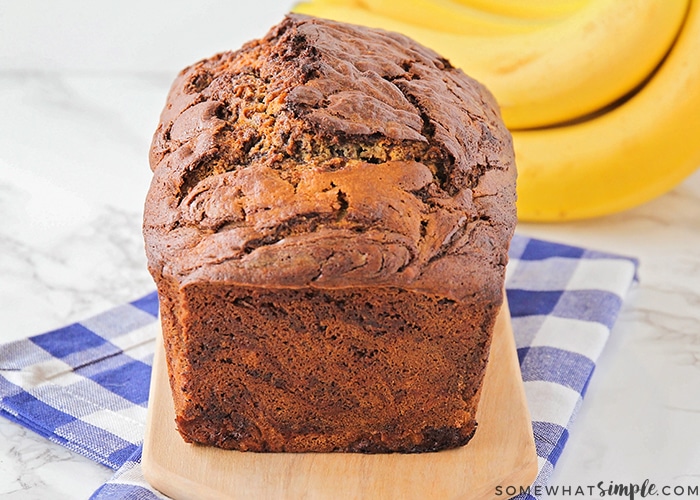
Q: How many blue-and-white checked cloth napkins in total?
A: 1